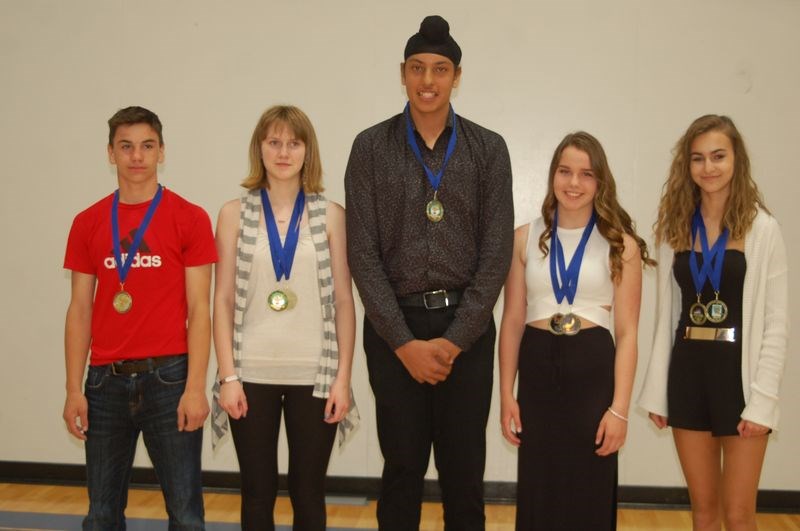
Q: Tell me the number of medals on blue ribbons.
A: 8